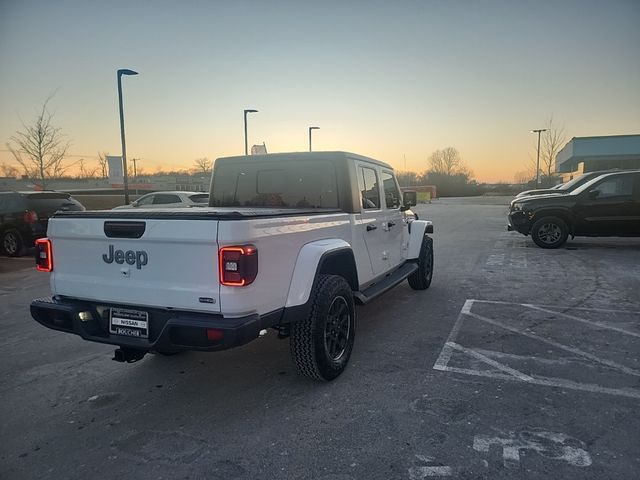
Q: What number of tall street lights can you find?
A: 4